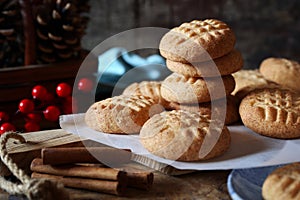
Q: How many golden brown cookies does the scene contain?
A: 11